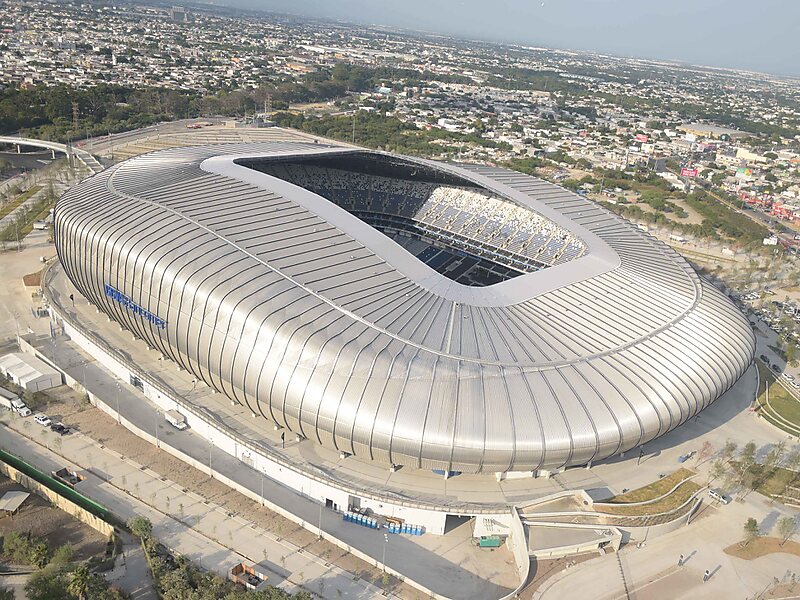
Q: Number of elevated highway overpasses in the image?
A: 1